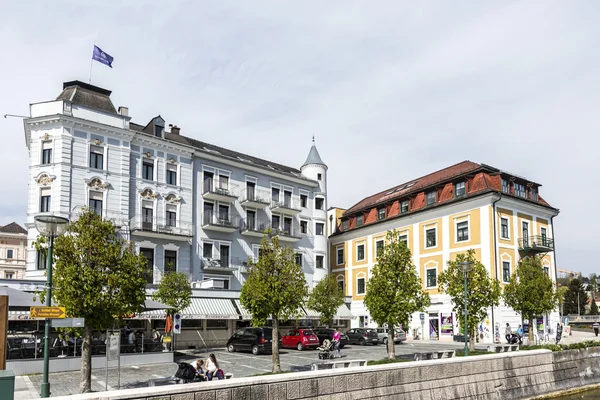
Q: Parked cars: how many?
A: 5